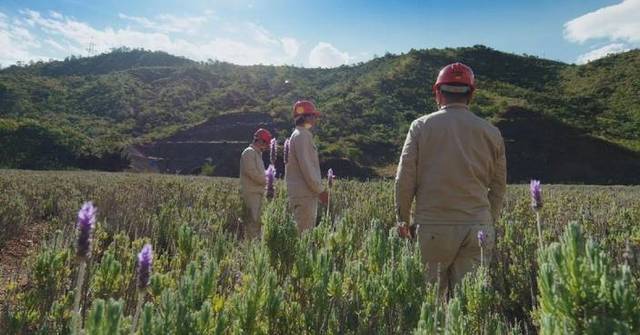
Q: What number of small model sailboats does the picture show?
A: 0